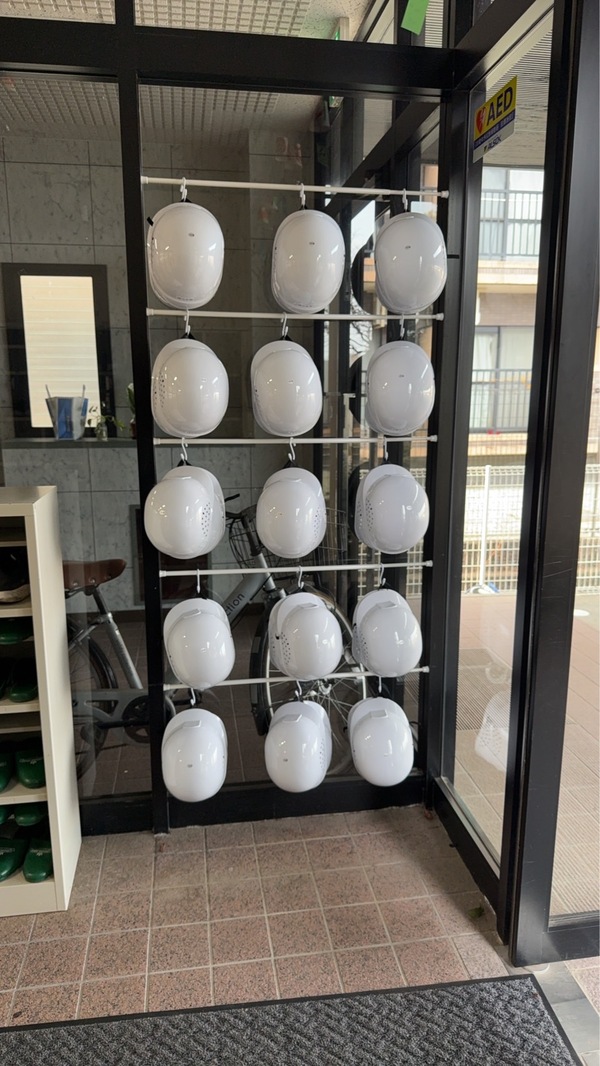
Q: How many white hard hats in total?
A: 15